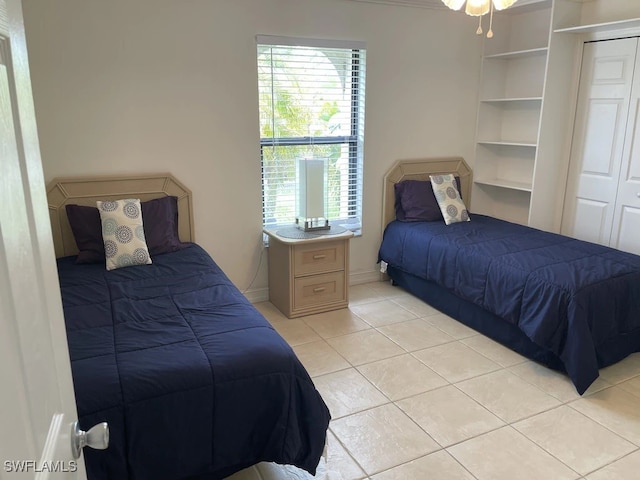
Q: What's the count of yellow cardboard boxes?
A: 0